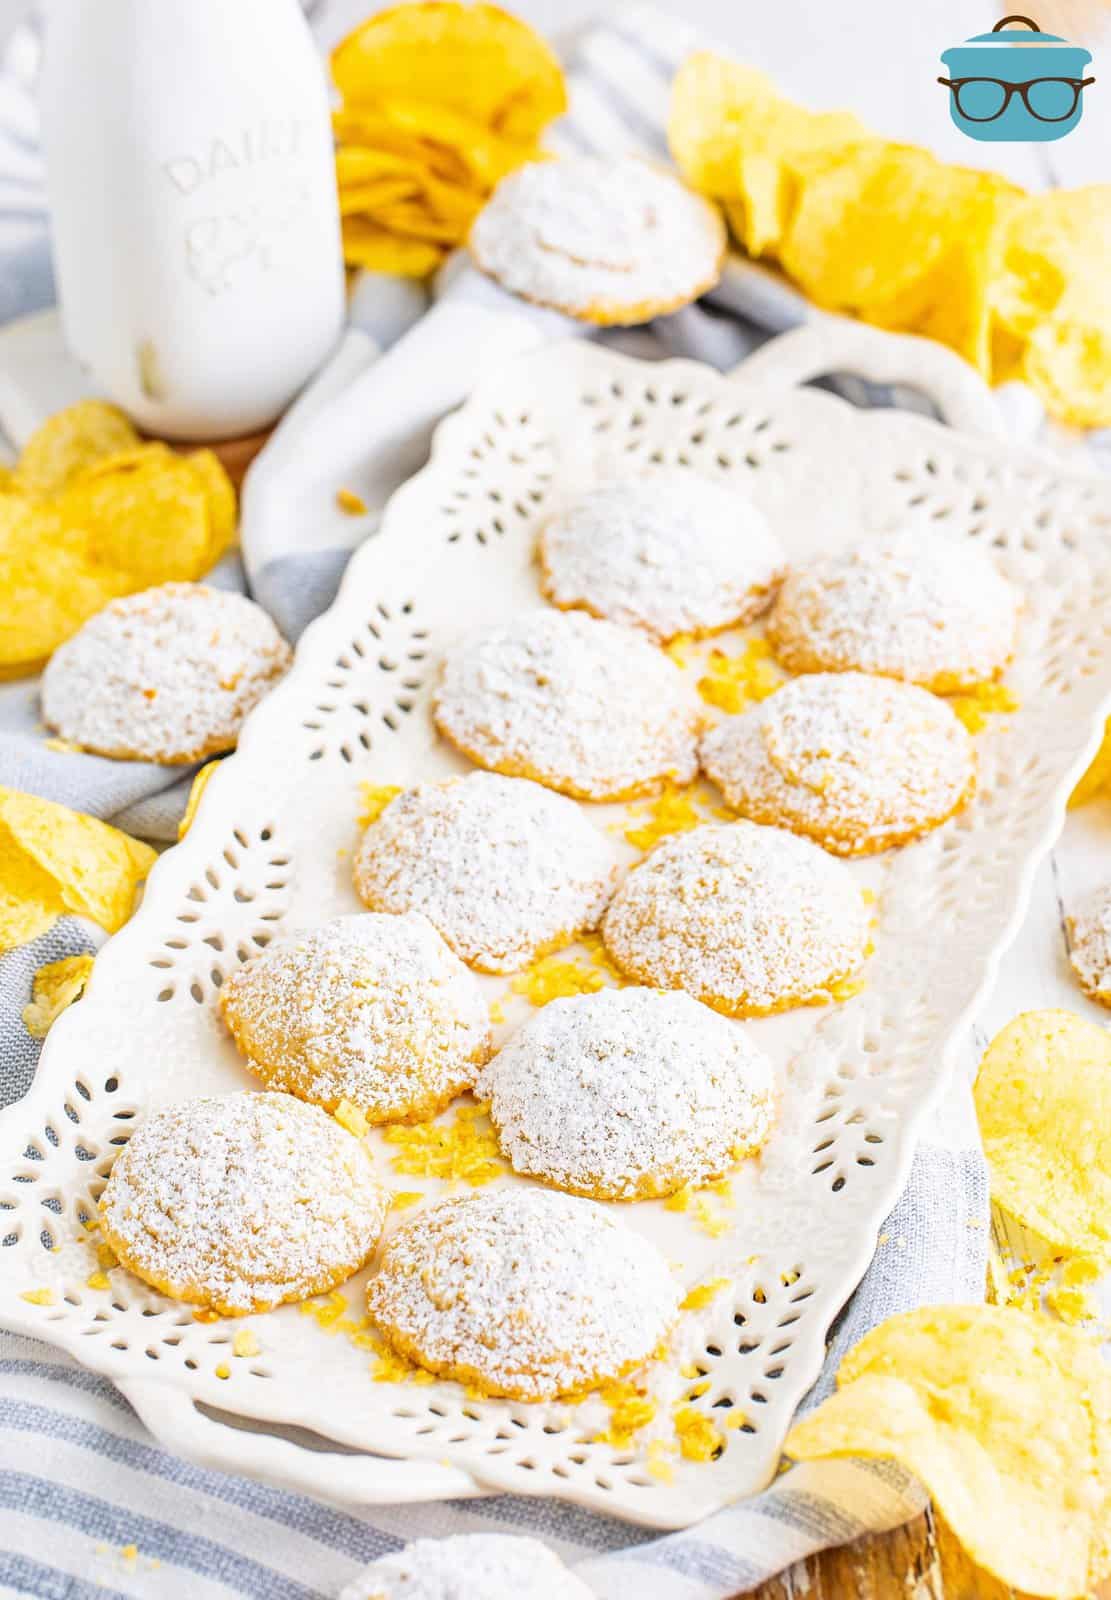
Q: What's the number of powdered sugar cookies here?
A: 14